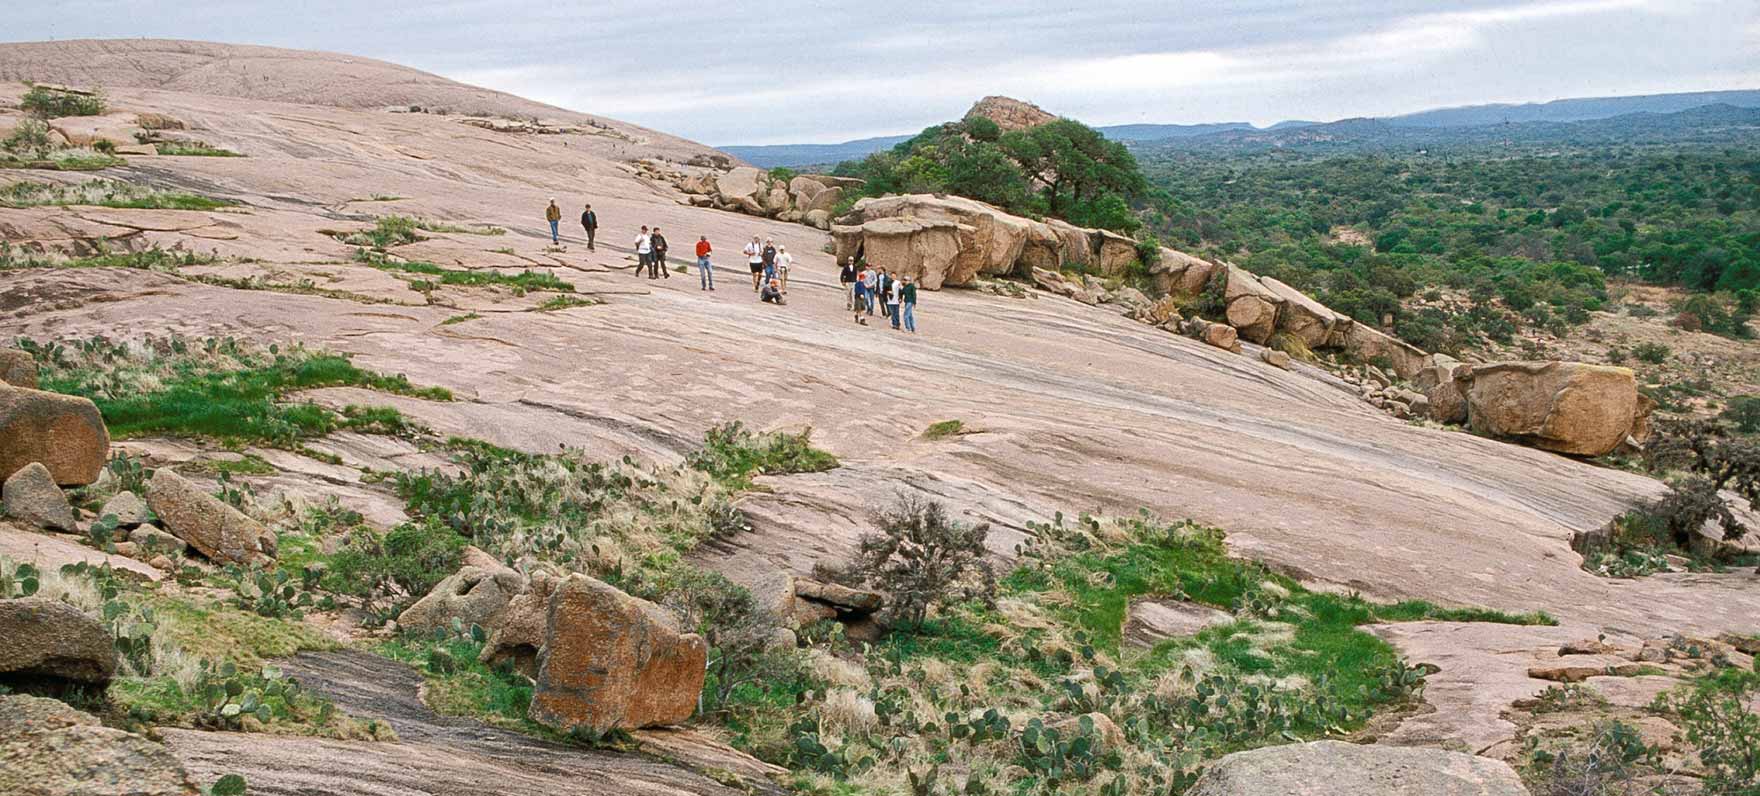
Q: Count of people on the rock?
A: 15